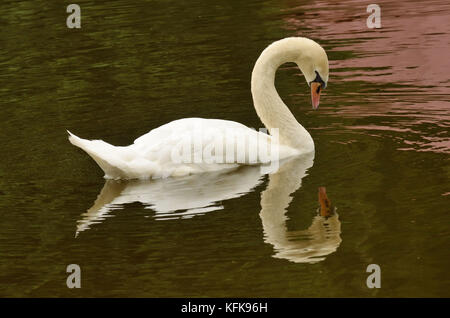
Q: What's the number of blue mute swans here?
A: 0